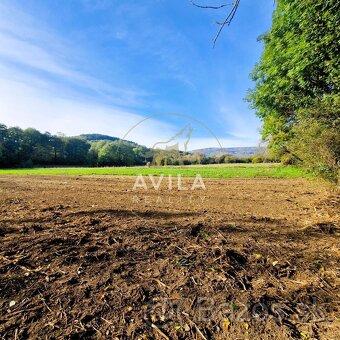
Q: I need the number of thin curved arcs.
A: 1